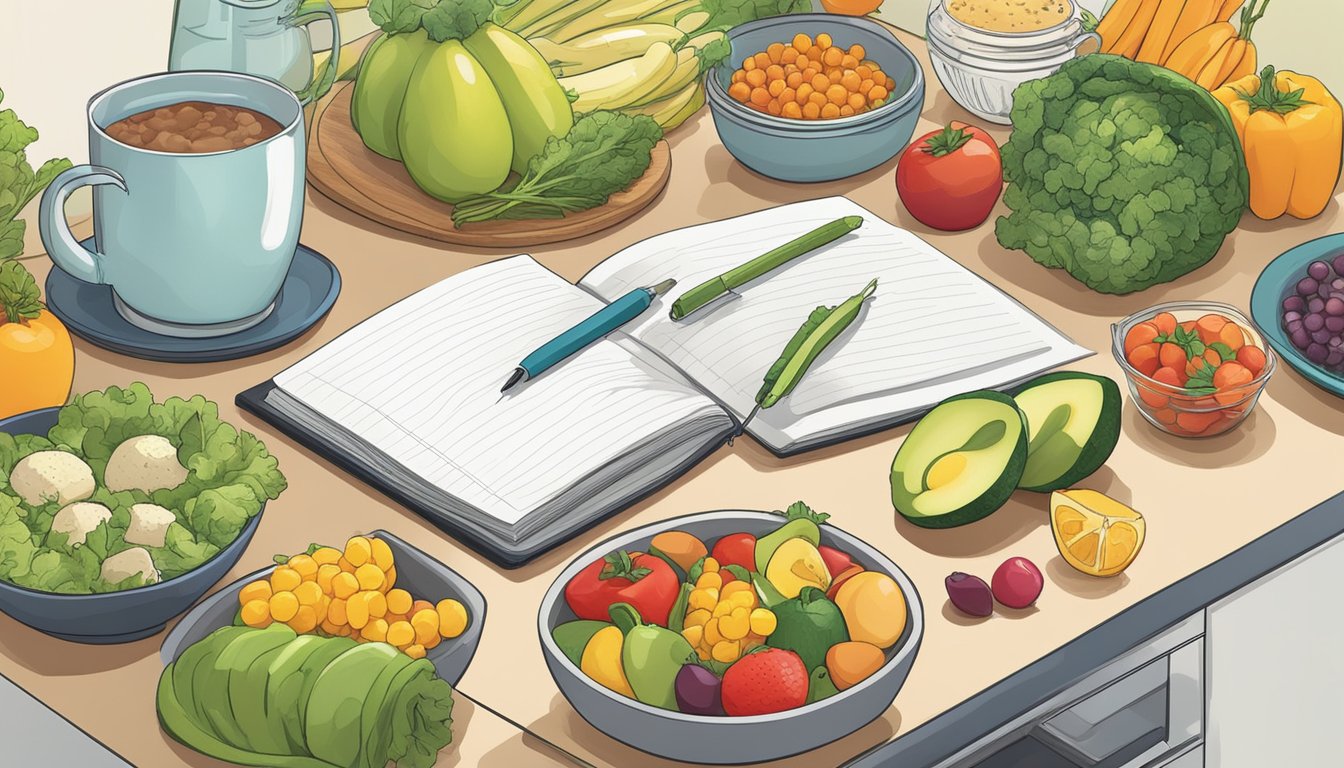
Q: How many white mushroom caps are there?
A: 5